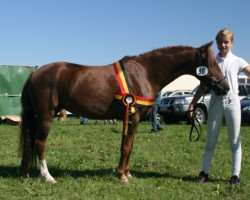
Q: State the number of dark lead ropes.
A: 1